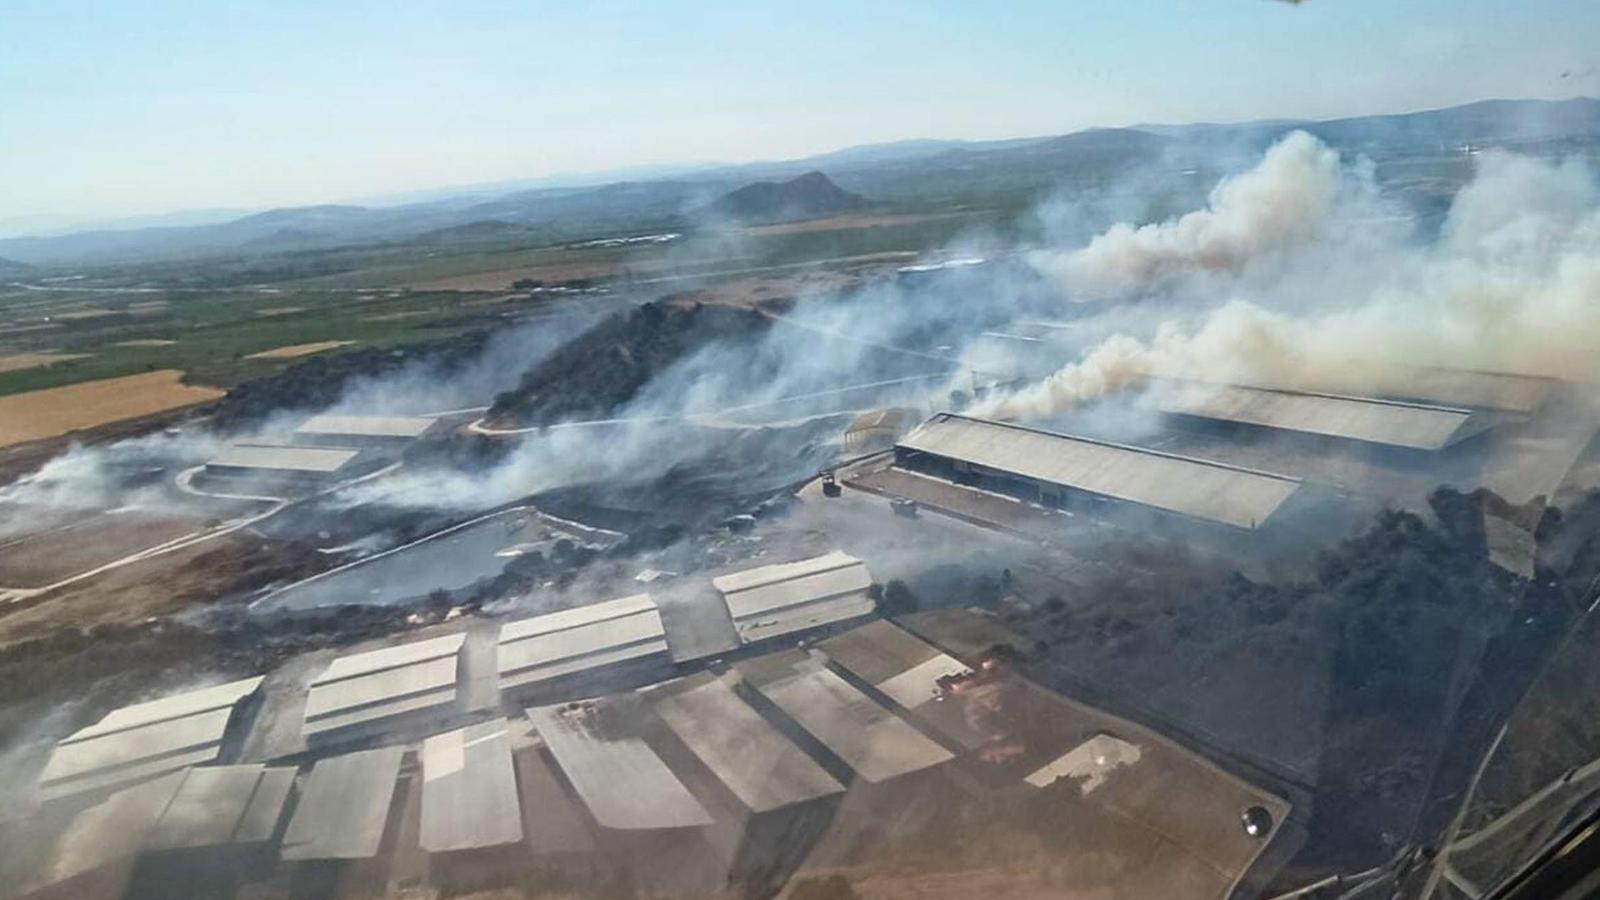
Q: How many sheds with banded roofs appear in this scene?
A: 4